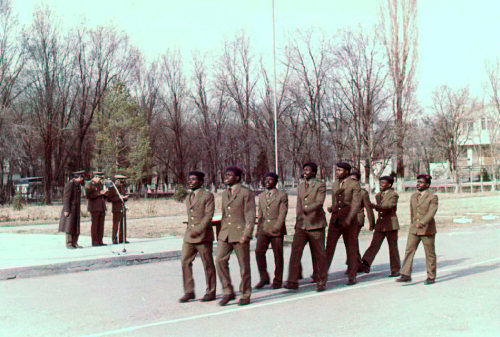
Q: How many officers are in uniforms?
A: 11